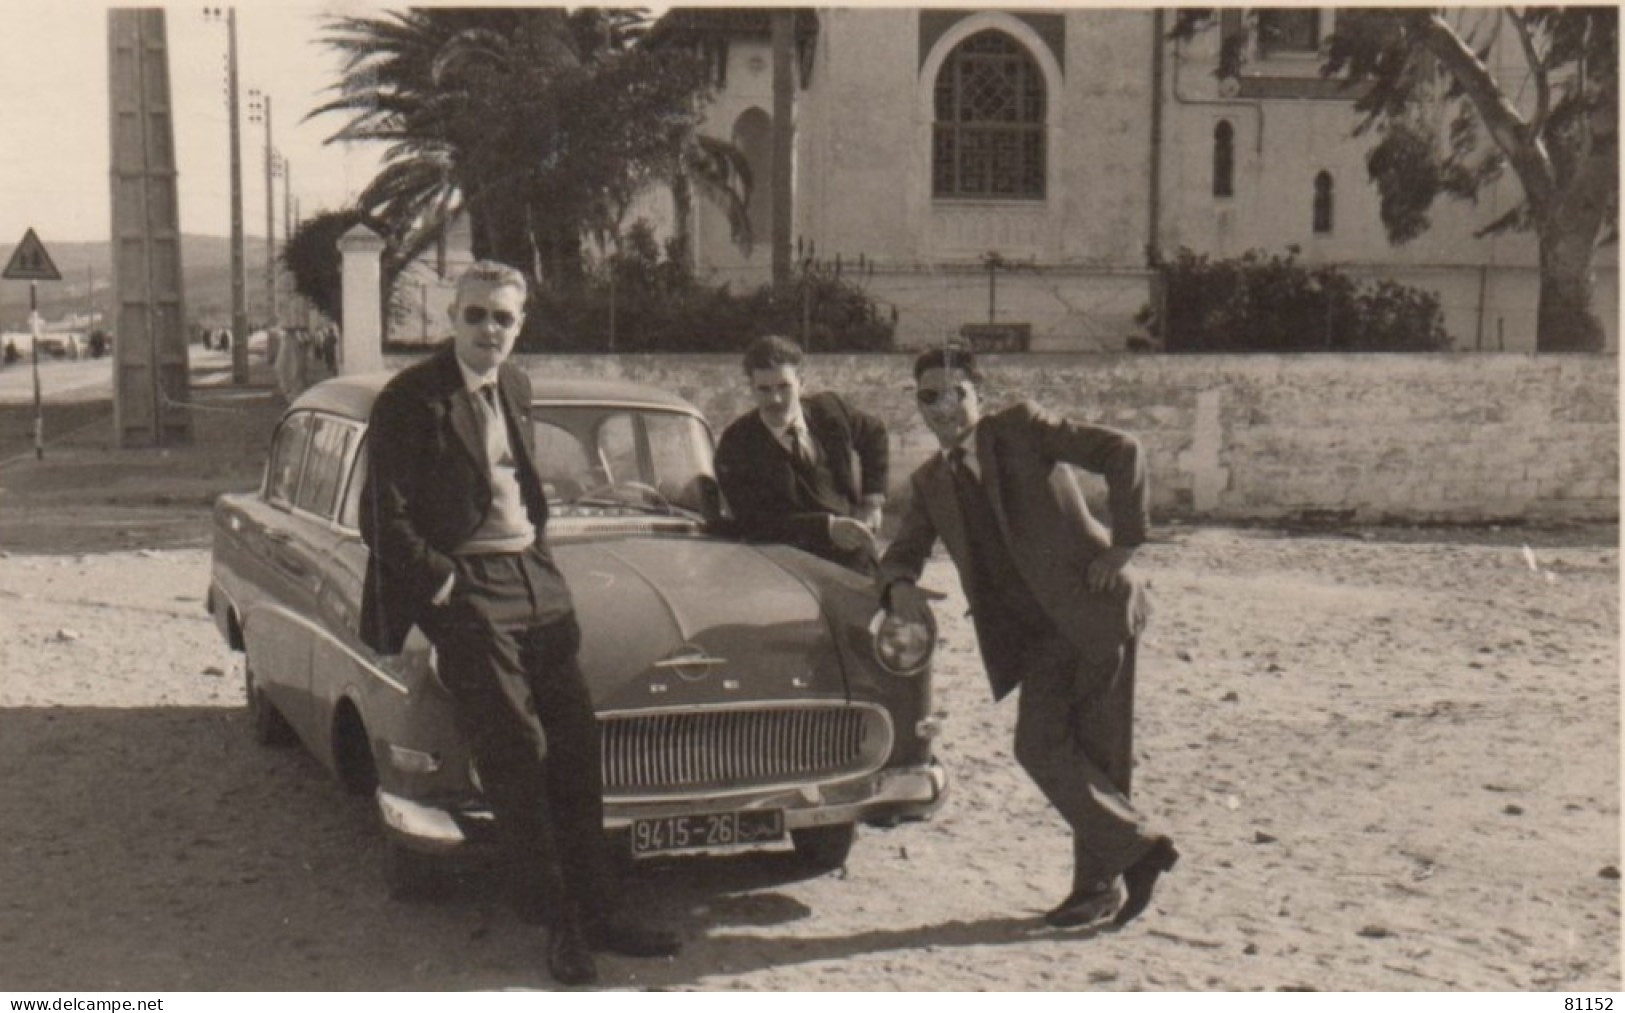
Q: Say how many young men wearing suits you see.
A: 3